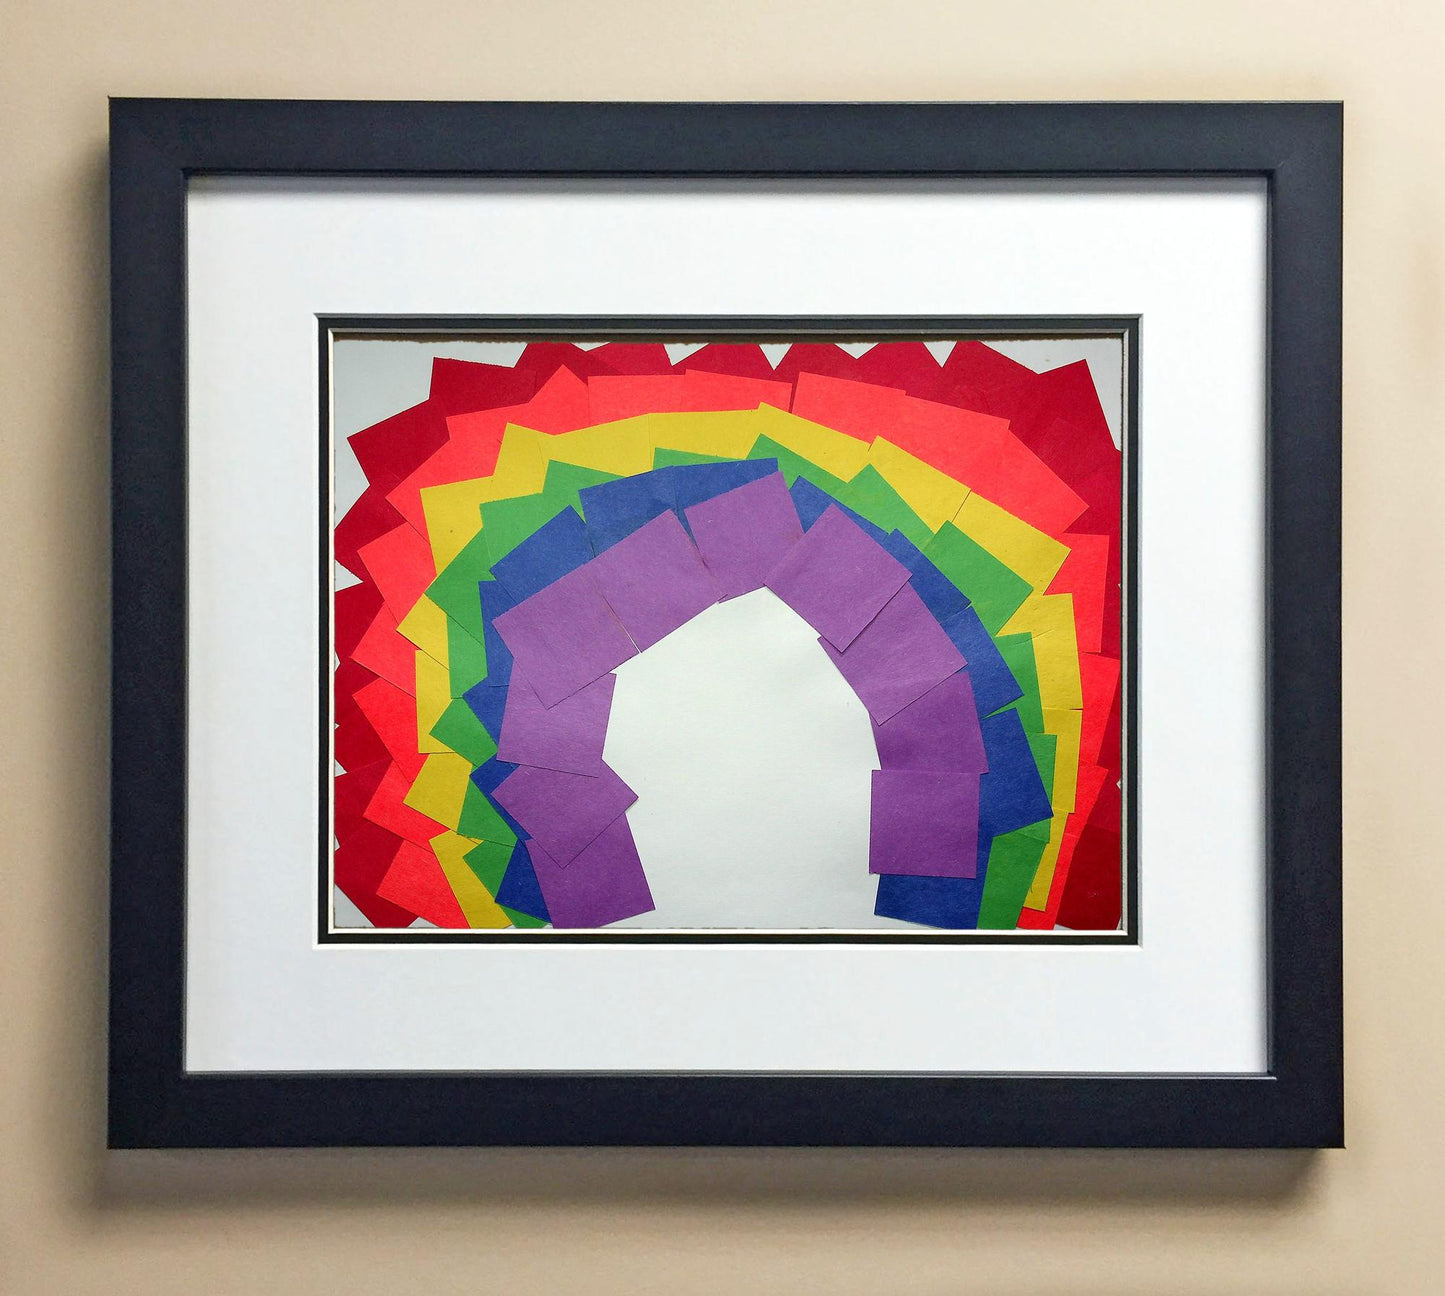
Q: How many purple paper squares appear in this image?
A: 10